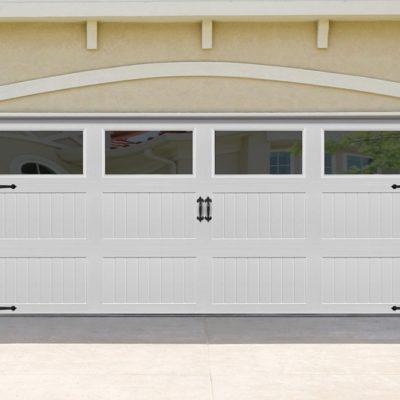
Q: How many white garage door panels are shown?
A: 8